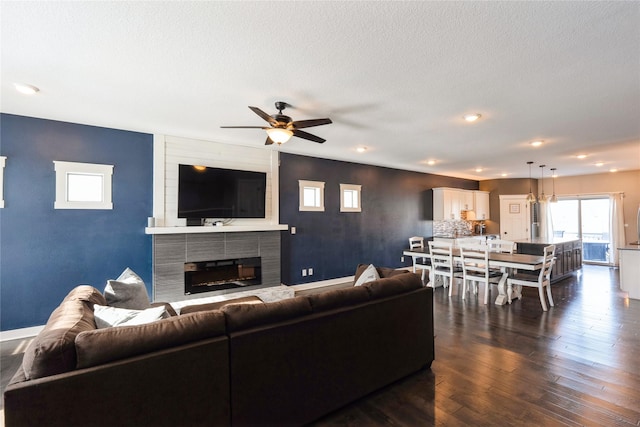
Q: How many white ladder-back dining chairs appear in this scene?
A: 6